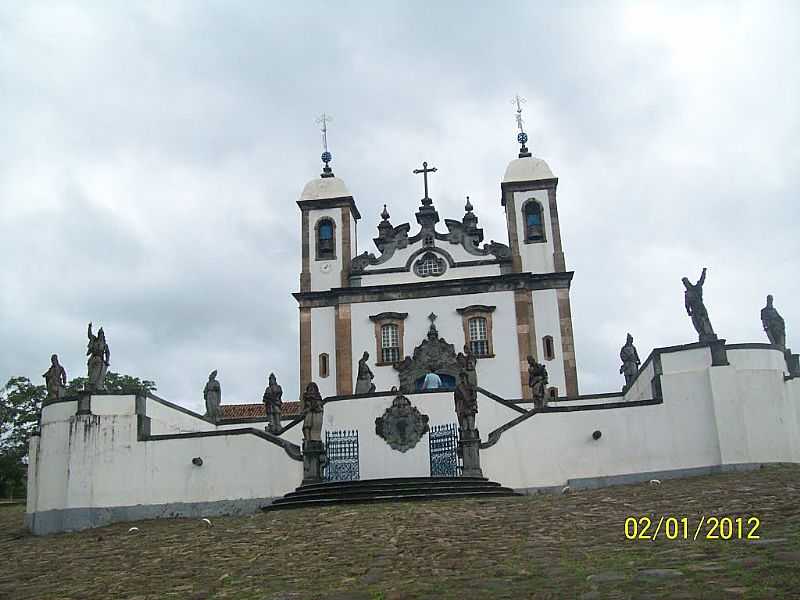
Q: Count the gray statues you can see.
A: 12